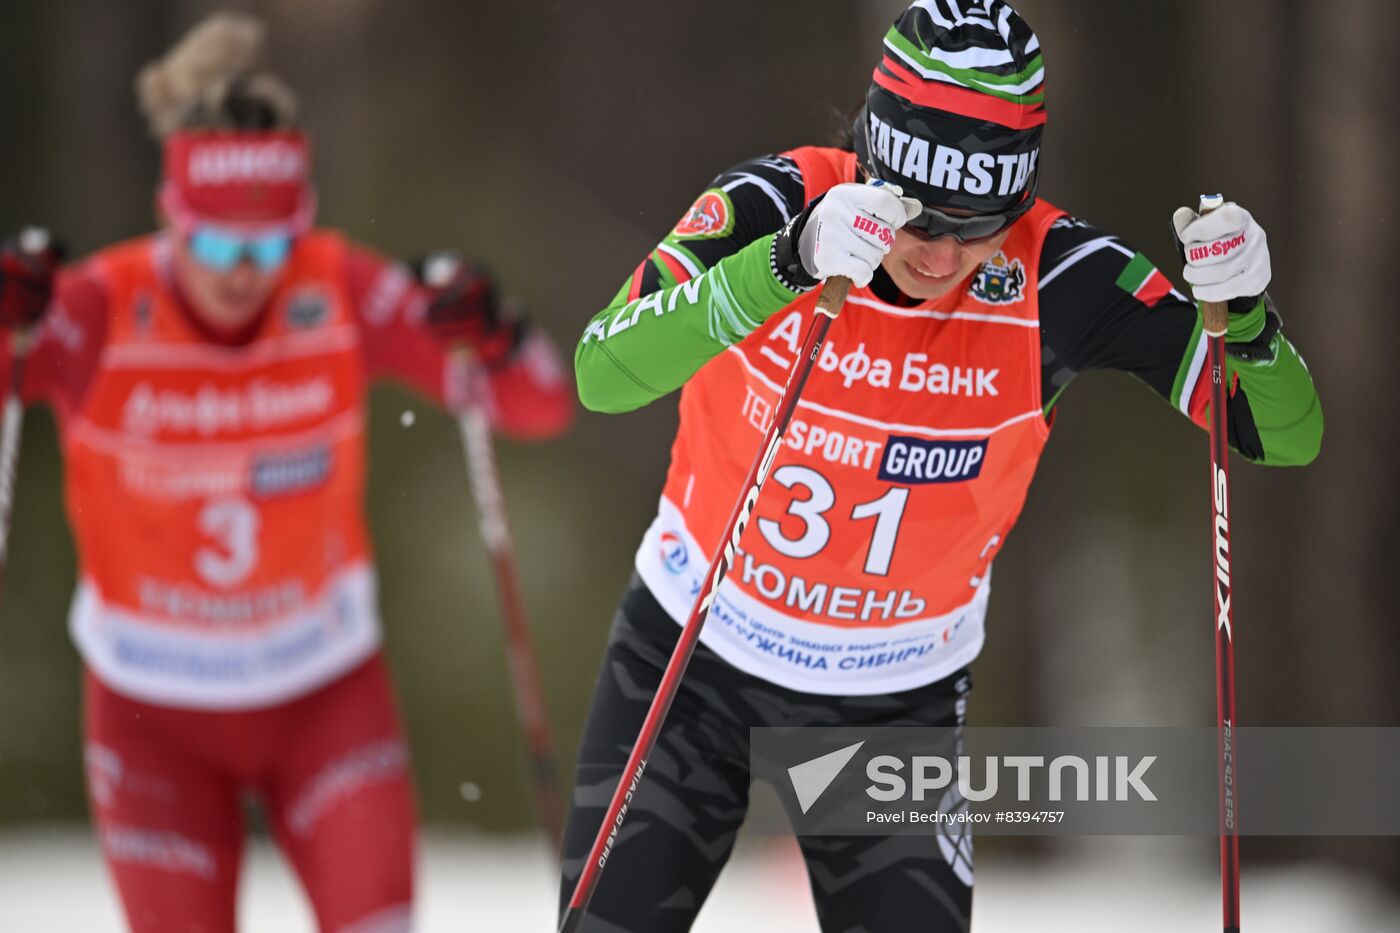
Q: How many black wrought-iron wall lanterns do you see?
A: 0